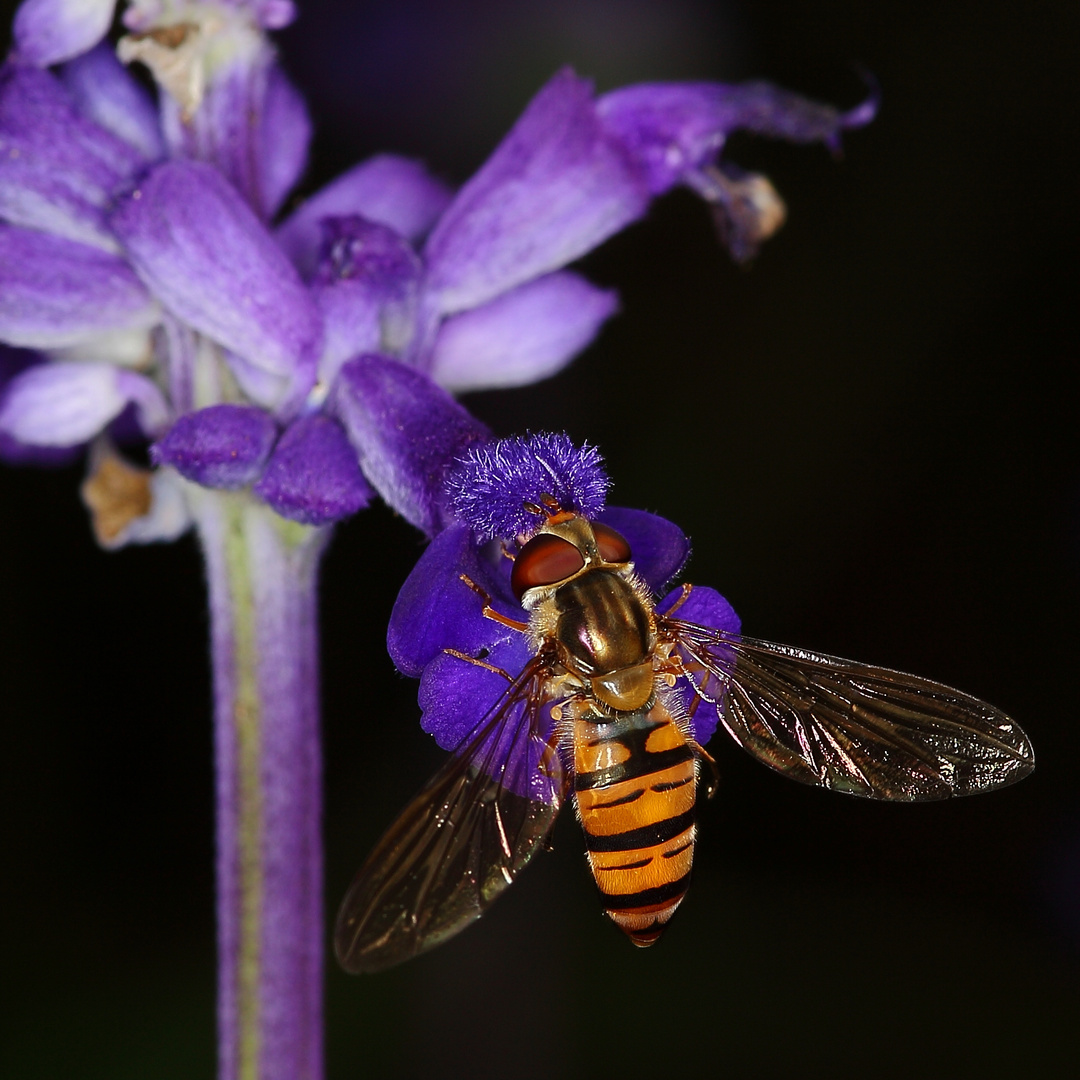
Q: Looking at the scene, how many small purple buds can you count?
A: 2